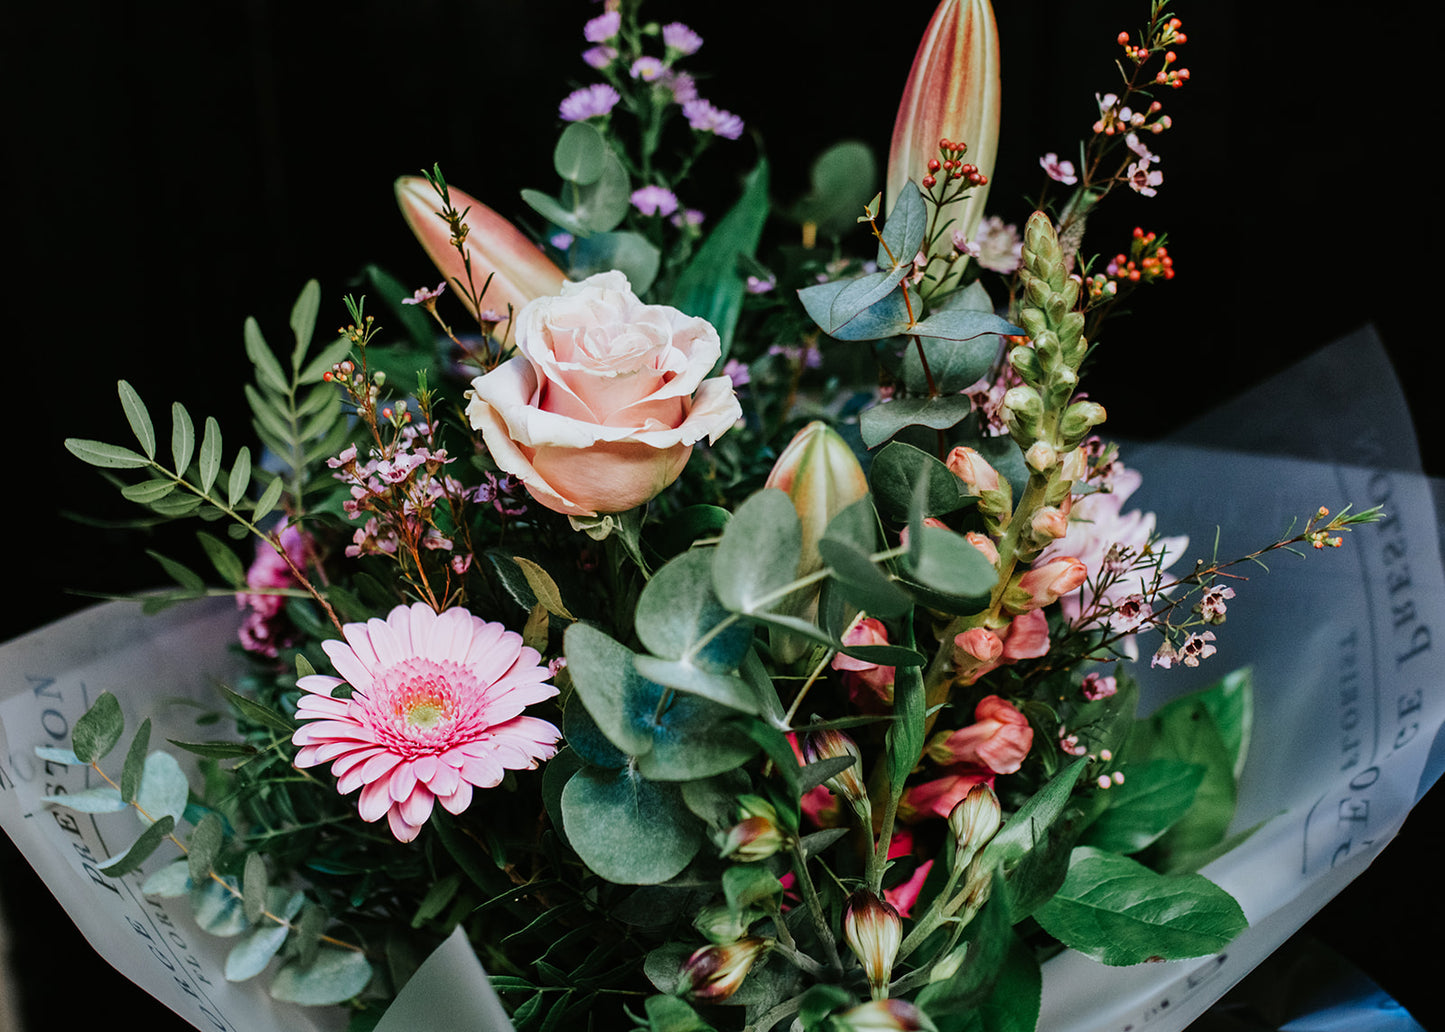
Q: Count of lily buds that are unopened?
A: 3